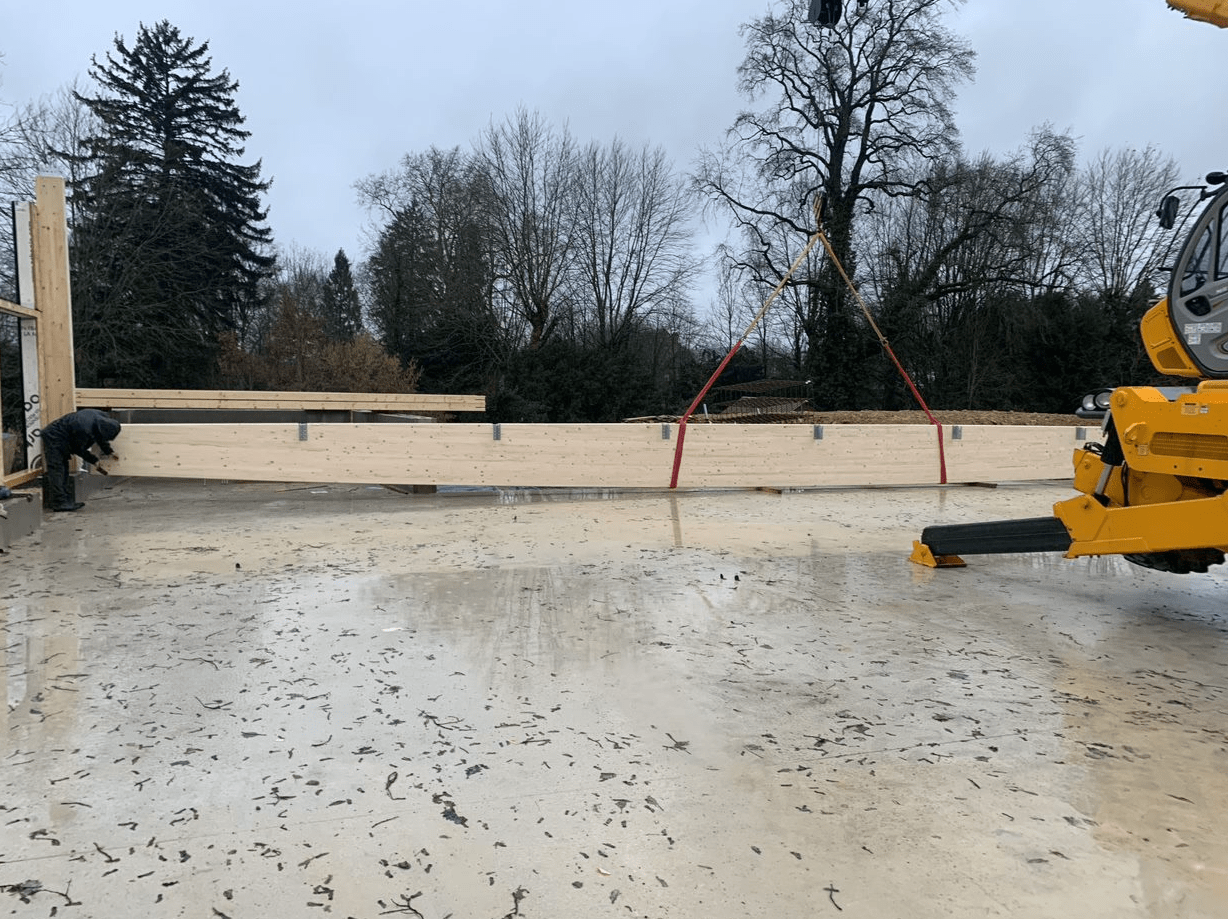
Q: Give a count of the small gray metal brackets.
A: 6